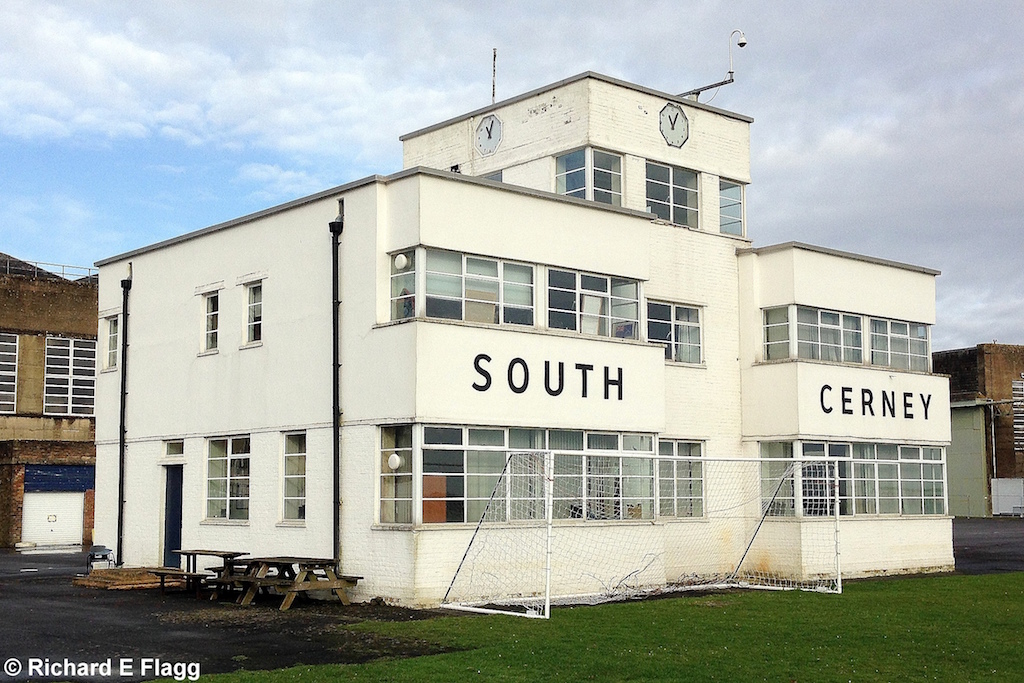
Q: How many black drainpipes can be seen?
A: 2